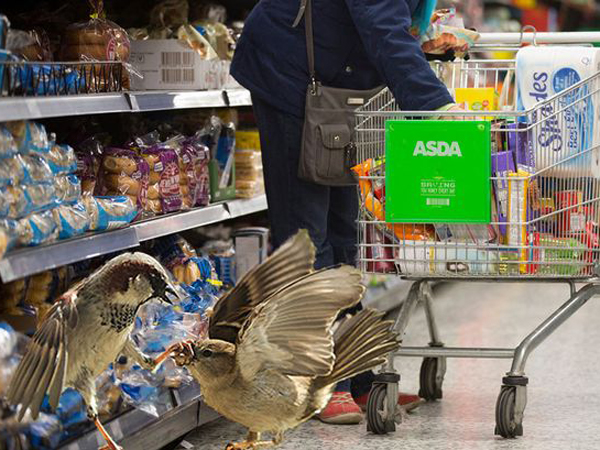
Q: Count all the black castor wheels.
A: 3